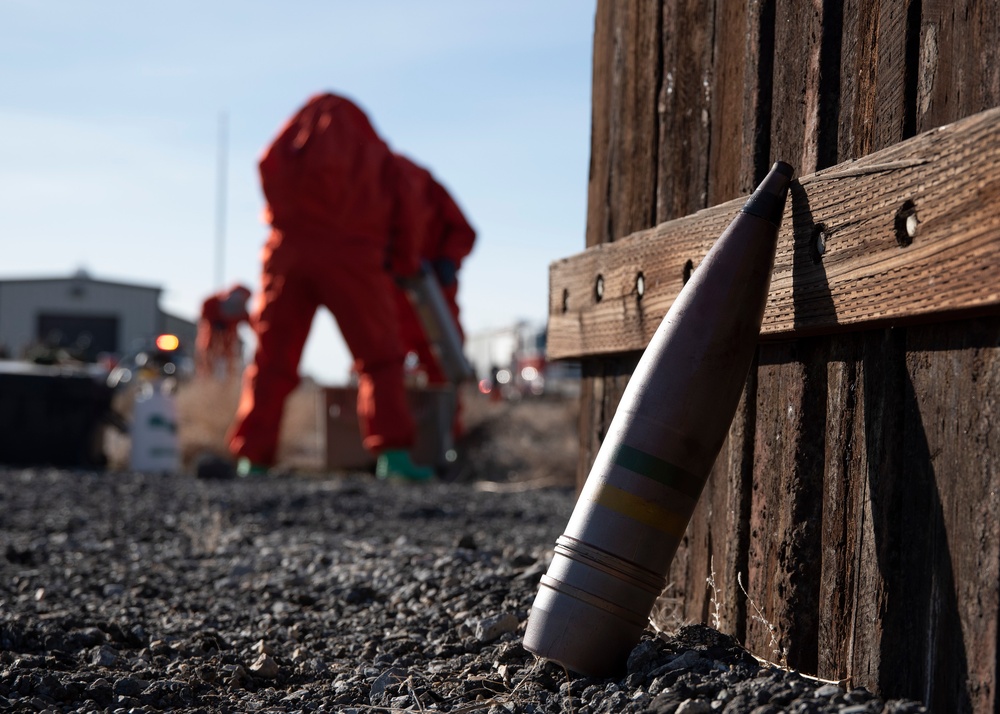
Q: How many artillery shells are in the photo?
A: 1